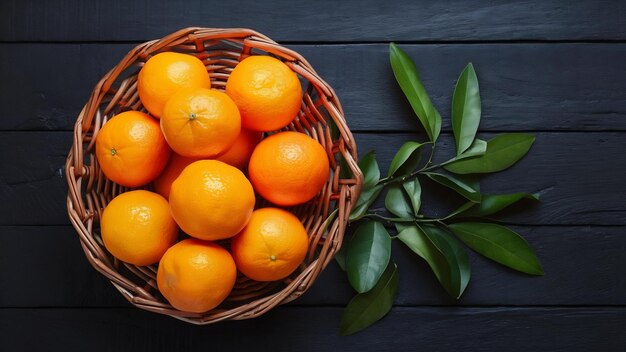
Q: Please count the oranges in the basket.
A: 11